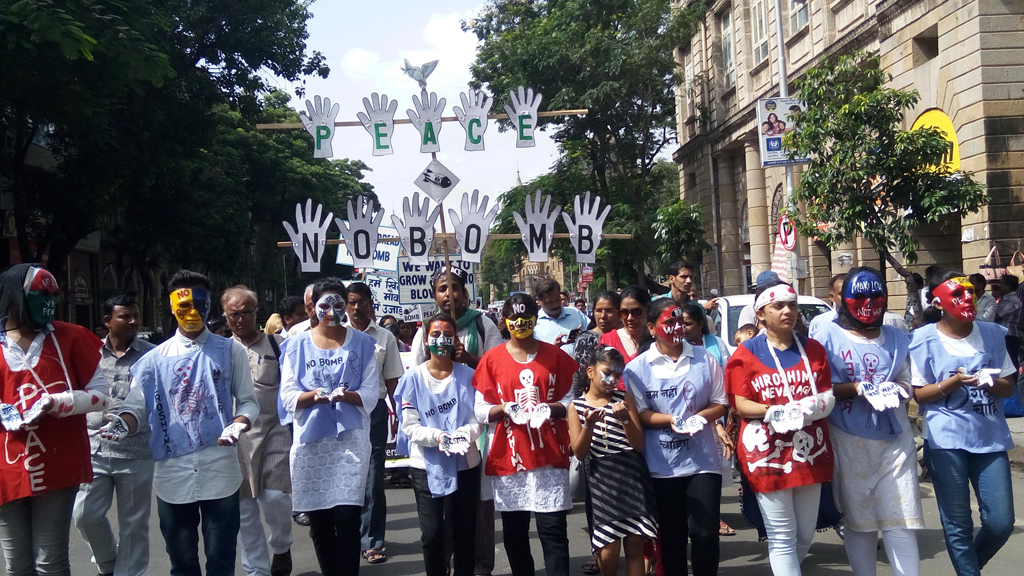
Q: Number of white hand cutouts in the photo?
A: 11